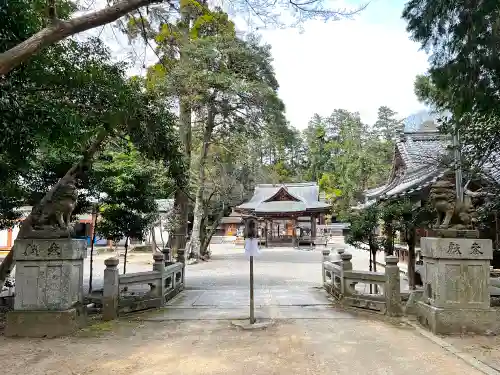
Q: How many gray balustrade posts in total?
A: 8